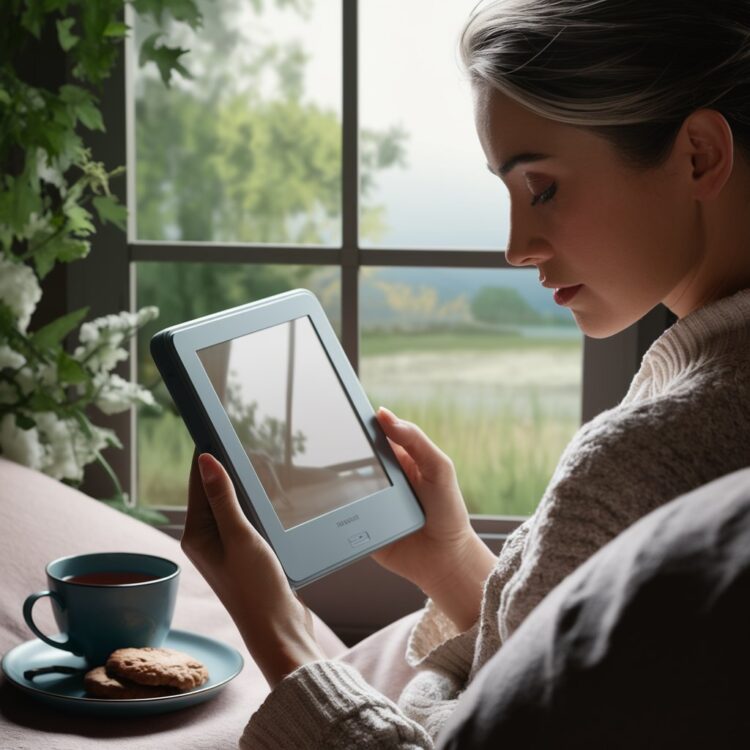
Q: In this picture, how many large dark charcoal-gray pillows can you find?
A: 1